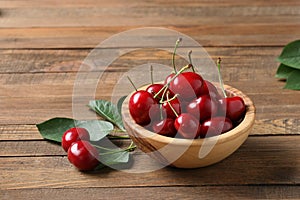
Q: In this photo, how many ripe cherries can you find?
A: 13